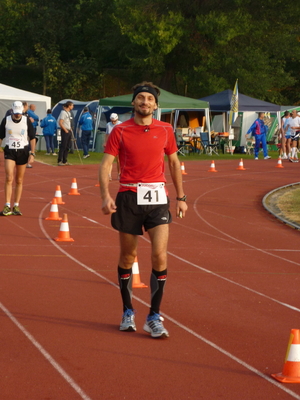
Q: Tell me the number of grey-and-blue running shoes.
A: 2